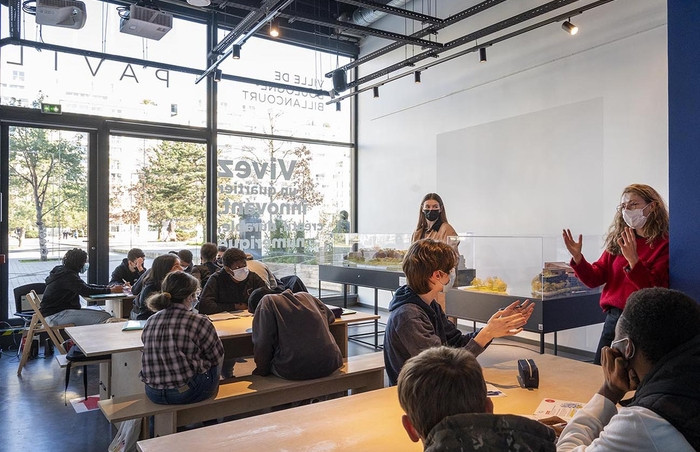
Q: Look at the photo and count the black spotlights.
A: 8